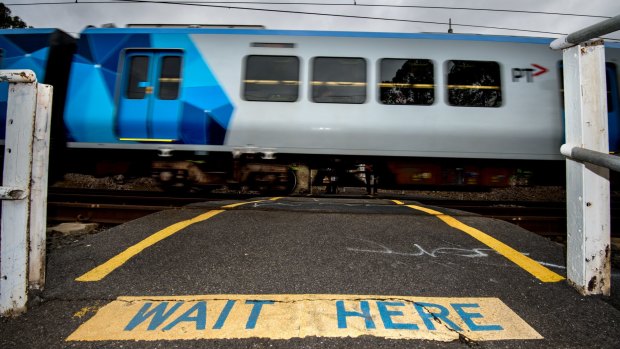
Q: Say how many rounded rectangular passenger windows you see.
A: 4